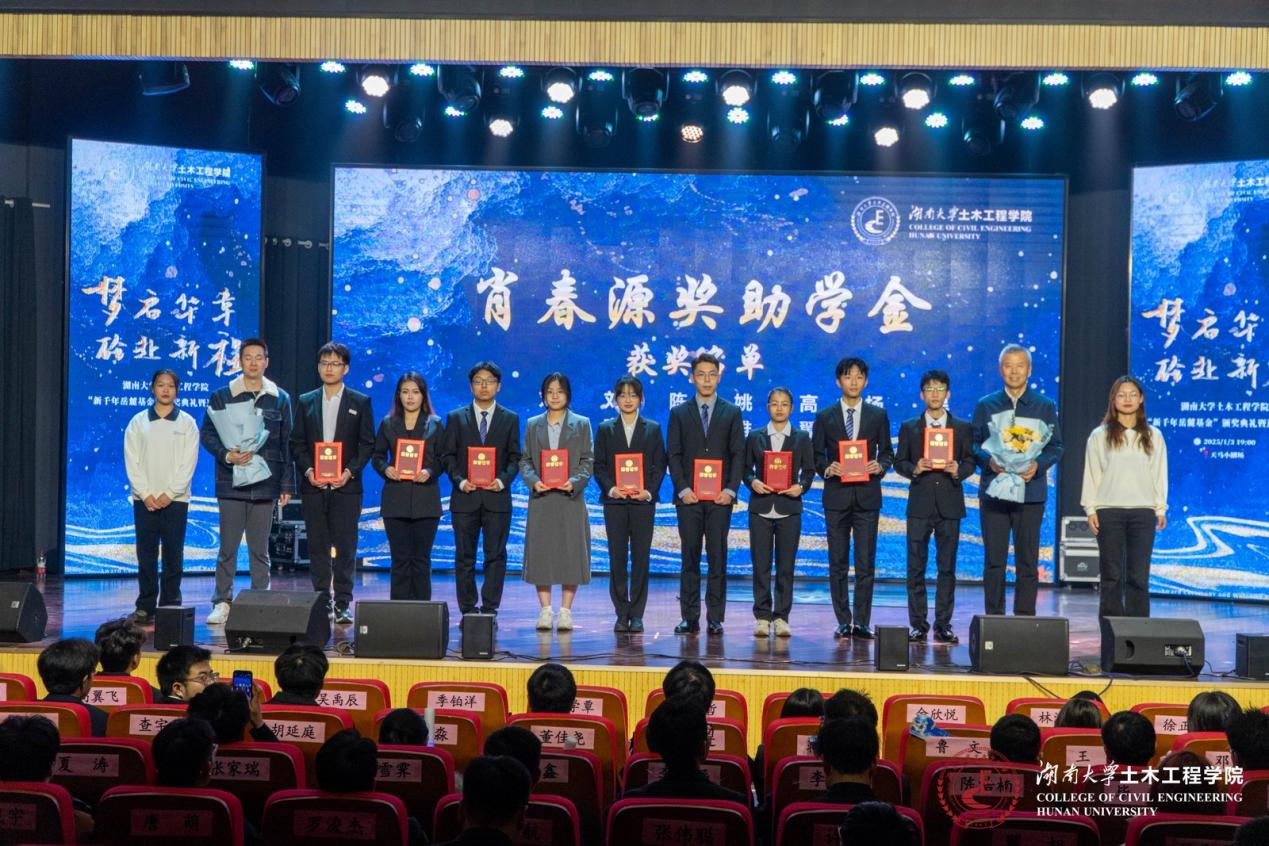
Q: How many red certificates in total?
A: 9